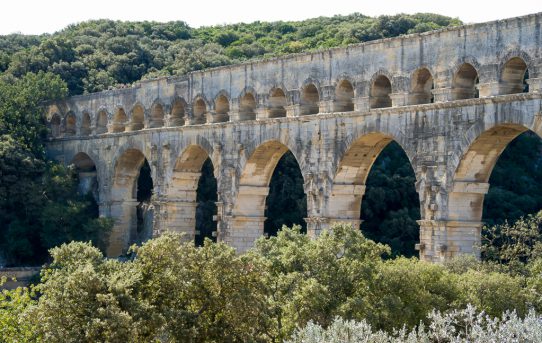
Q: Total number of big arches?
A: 6